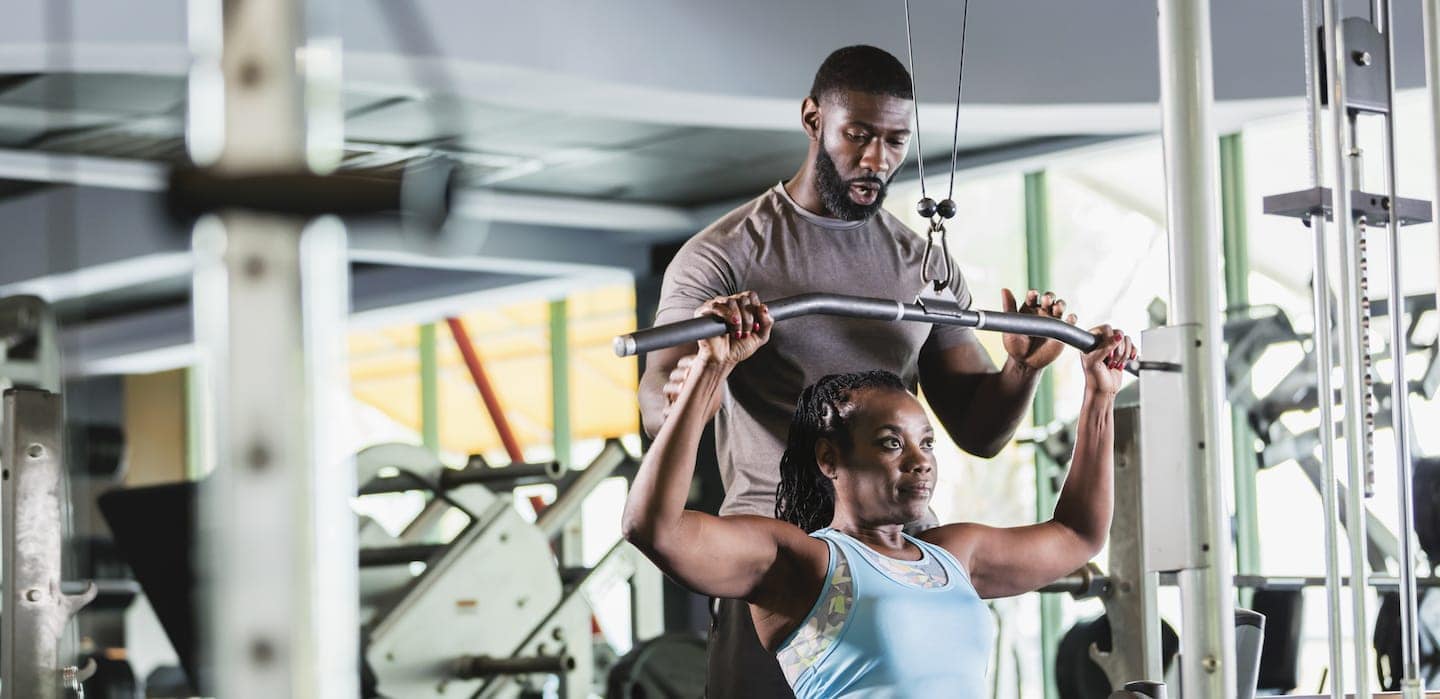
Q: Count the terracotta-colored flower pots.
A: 0